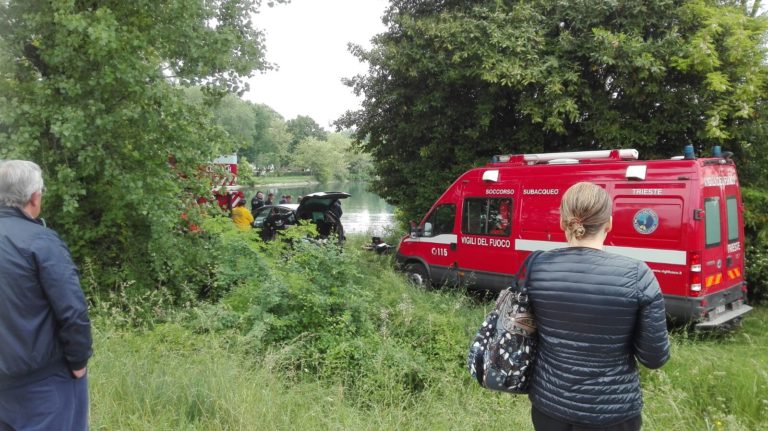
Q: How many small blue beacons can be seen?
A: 2